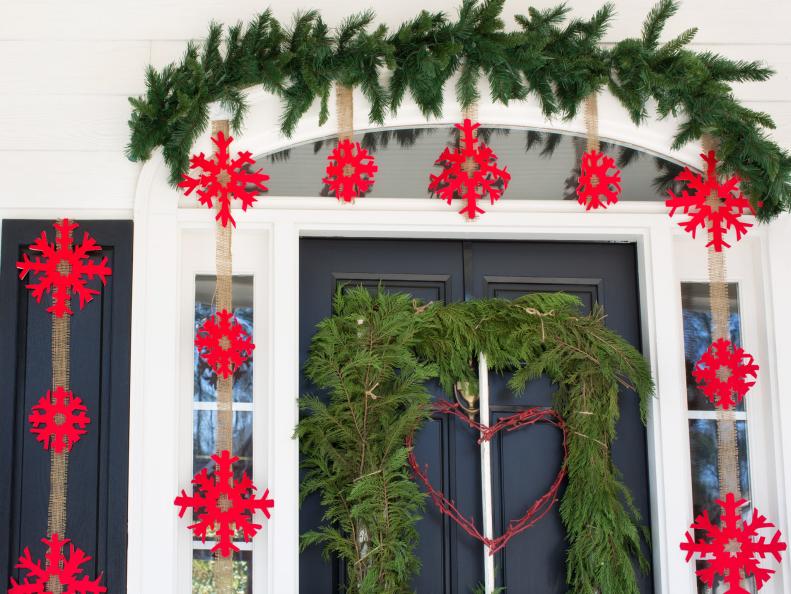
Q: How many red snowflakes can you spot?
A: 12